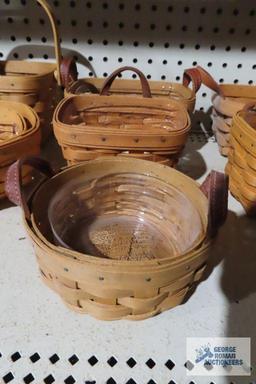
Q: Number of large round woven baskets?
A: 1